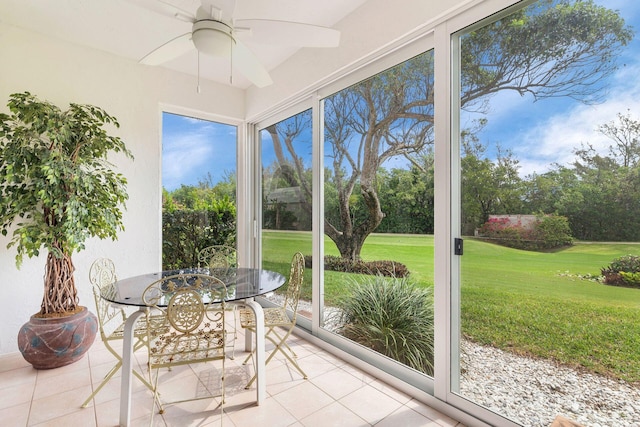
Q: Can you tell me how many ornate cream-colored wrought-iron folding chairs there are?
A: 4